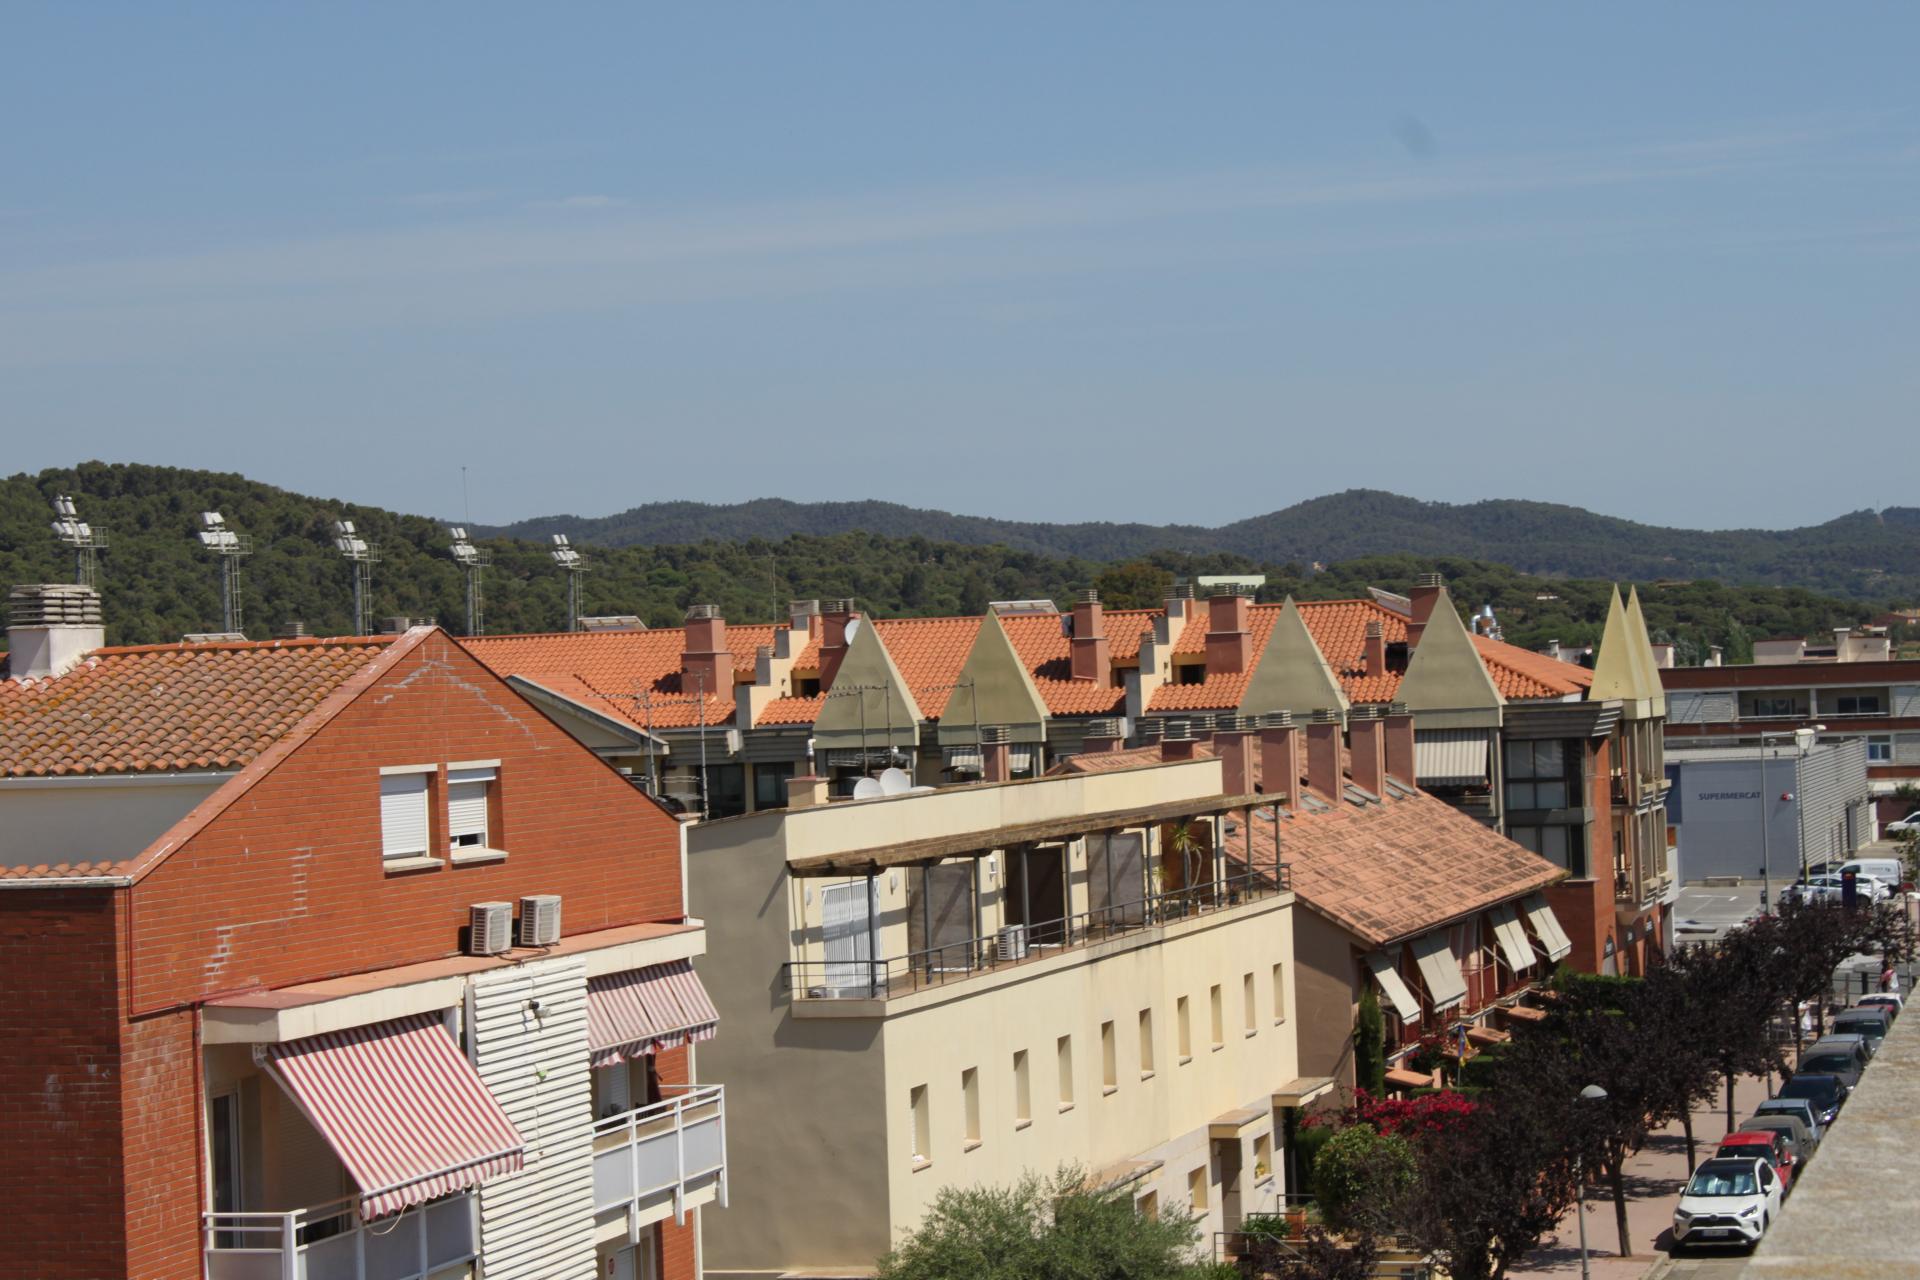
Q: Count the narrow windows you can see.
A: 10